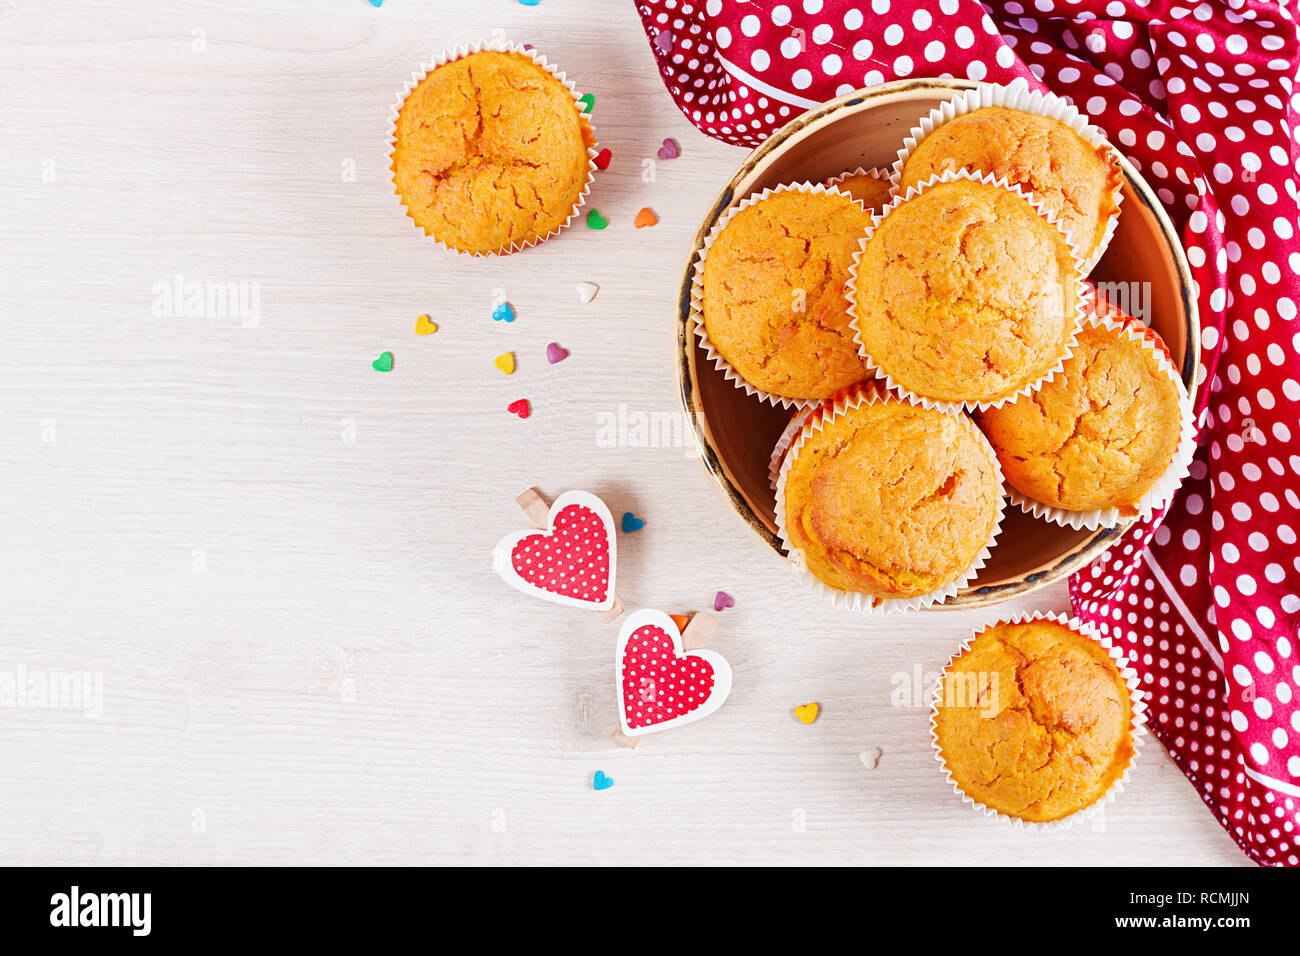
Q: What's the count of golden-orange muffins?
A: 8